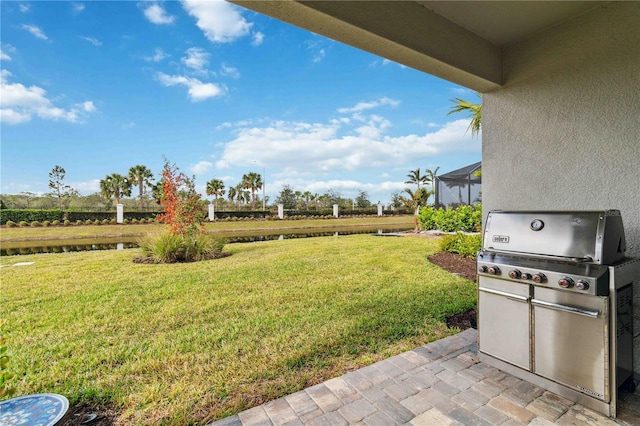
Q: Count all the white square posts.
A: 5